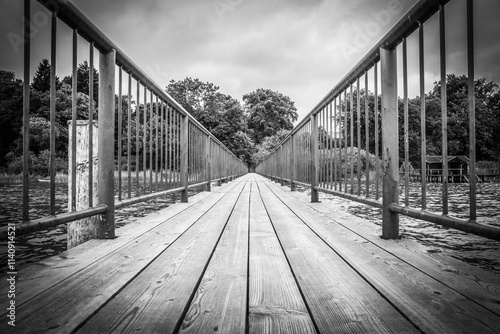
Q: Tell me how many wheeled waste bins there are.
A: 0